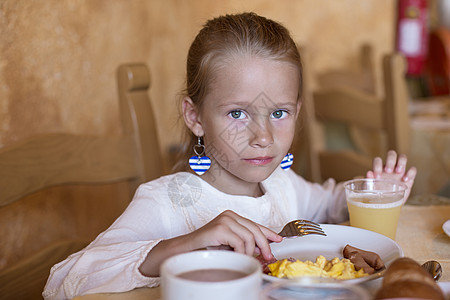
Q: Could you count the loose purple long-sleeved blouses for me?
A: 0